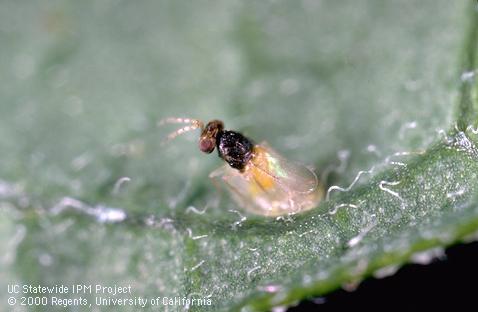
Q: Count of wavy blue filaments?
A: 0